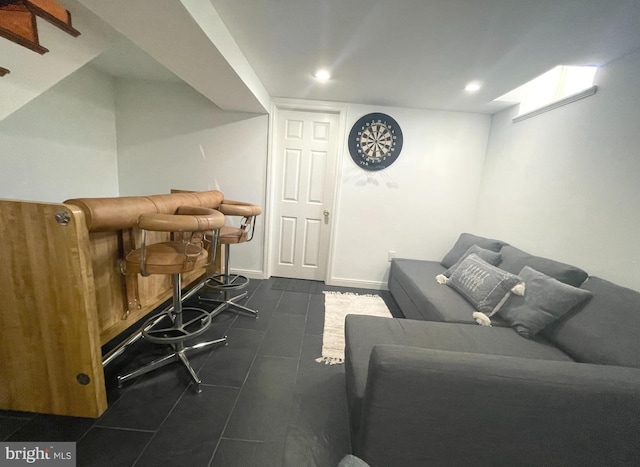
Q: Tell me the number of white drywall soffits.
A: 1